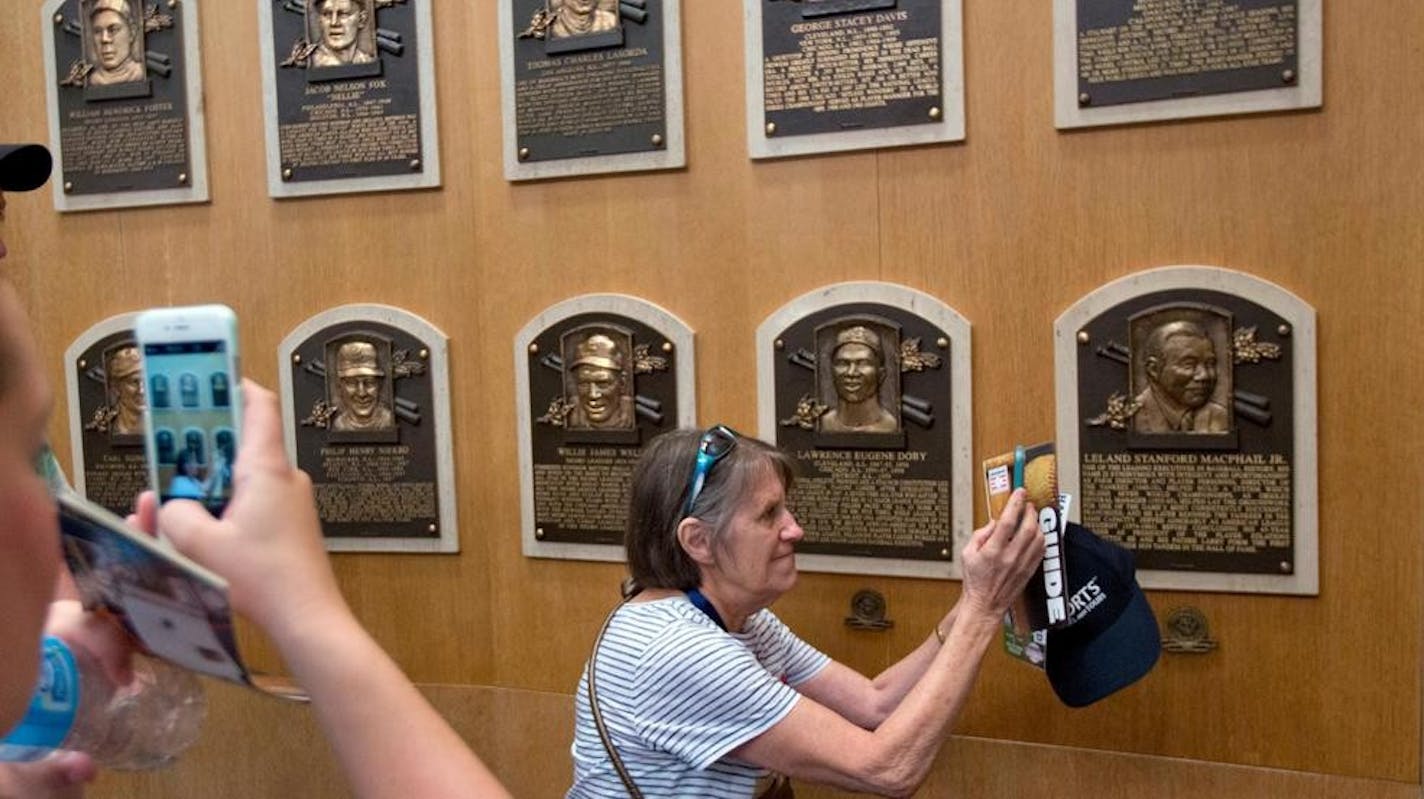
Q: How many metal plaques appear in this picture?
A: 10